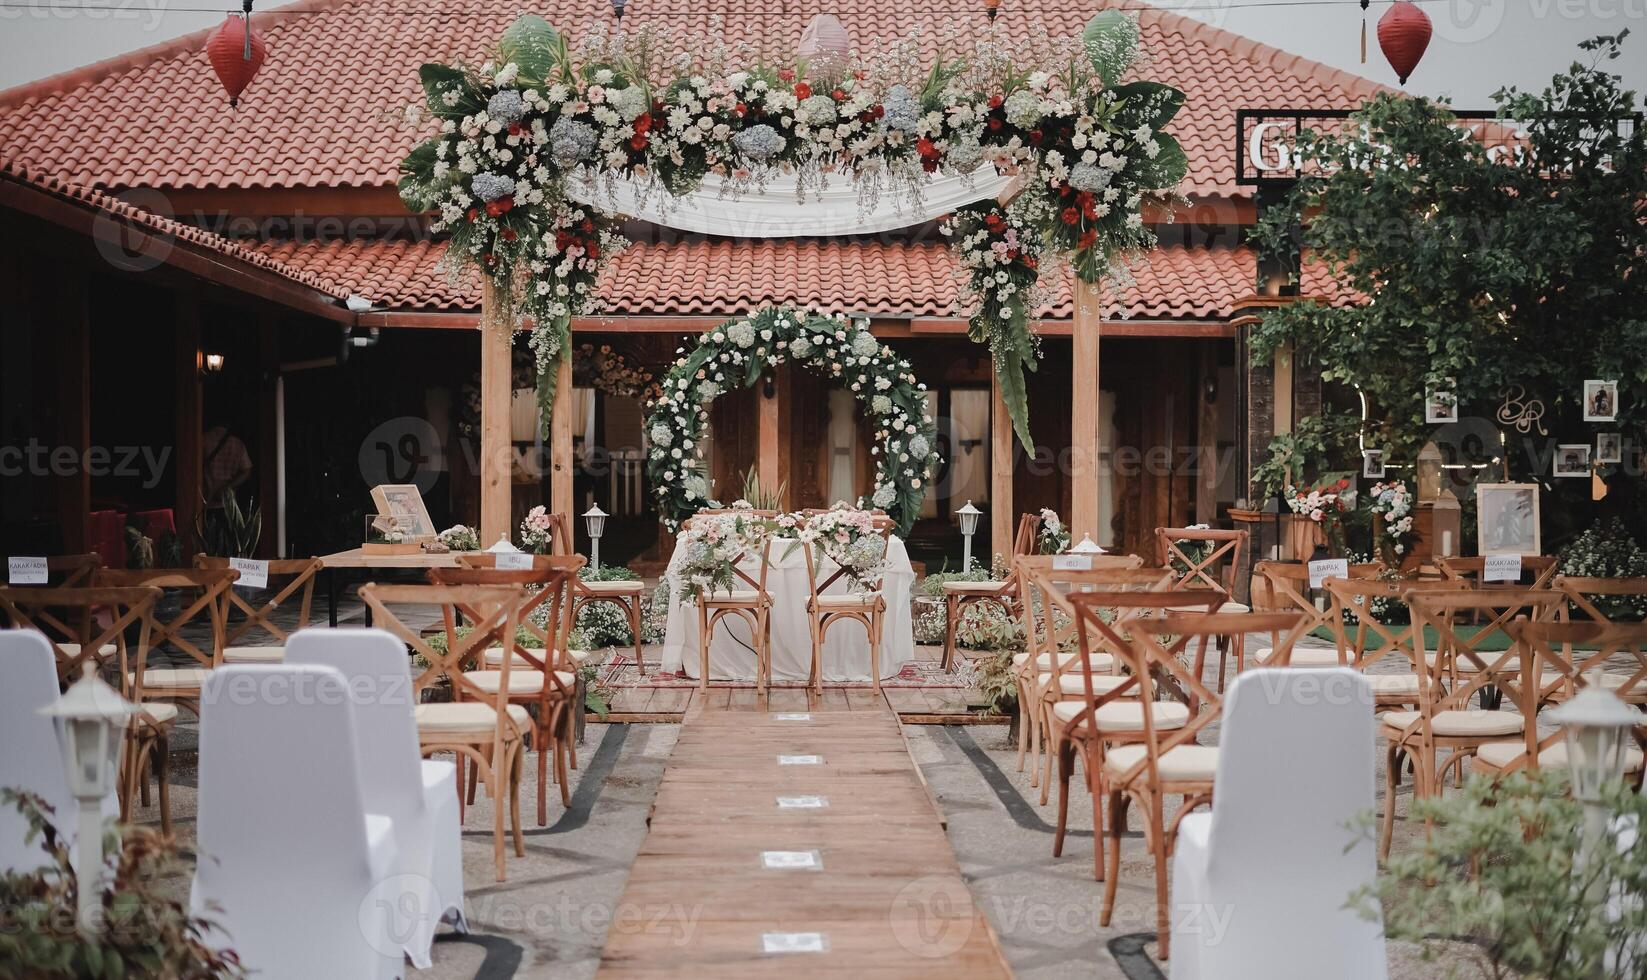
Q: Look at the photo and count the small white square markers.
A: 5